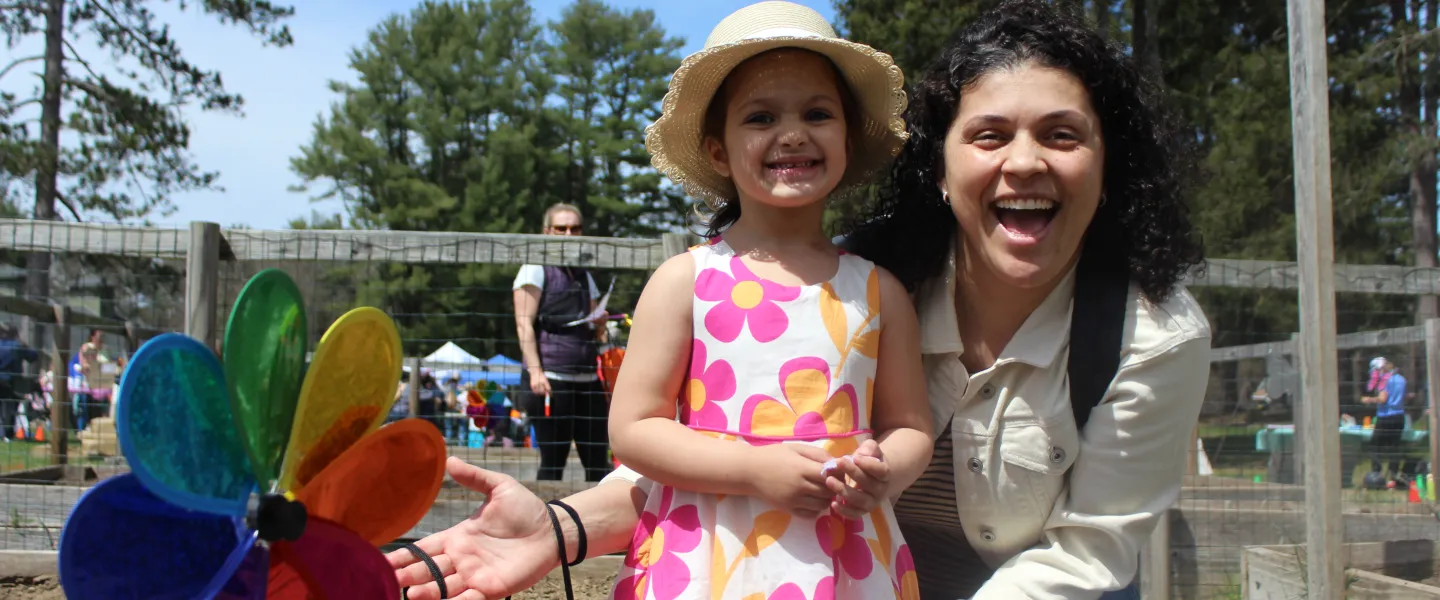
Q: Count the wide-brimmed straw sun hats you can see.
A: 1